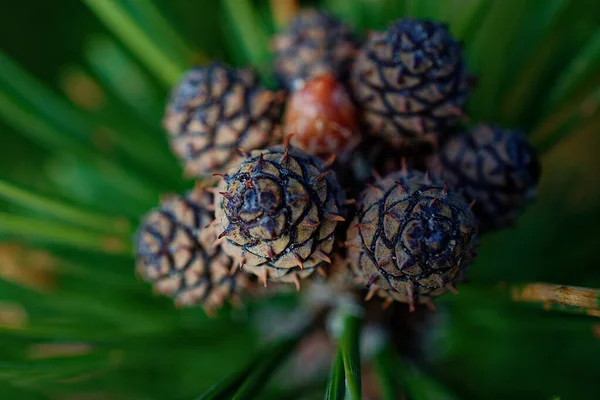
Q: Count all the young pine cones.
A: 7